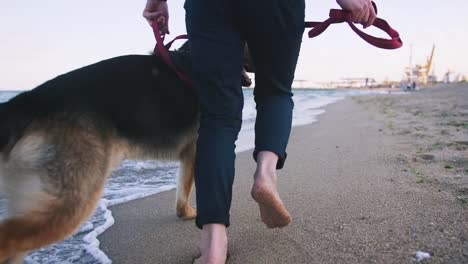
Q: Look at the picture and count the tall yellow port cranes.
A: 1